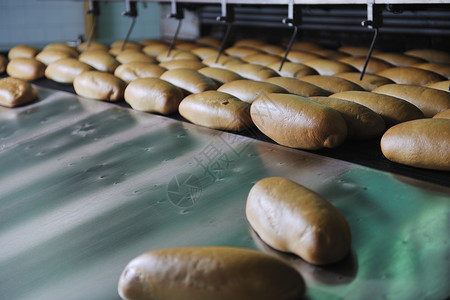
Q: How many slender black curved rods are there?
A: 6